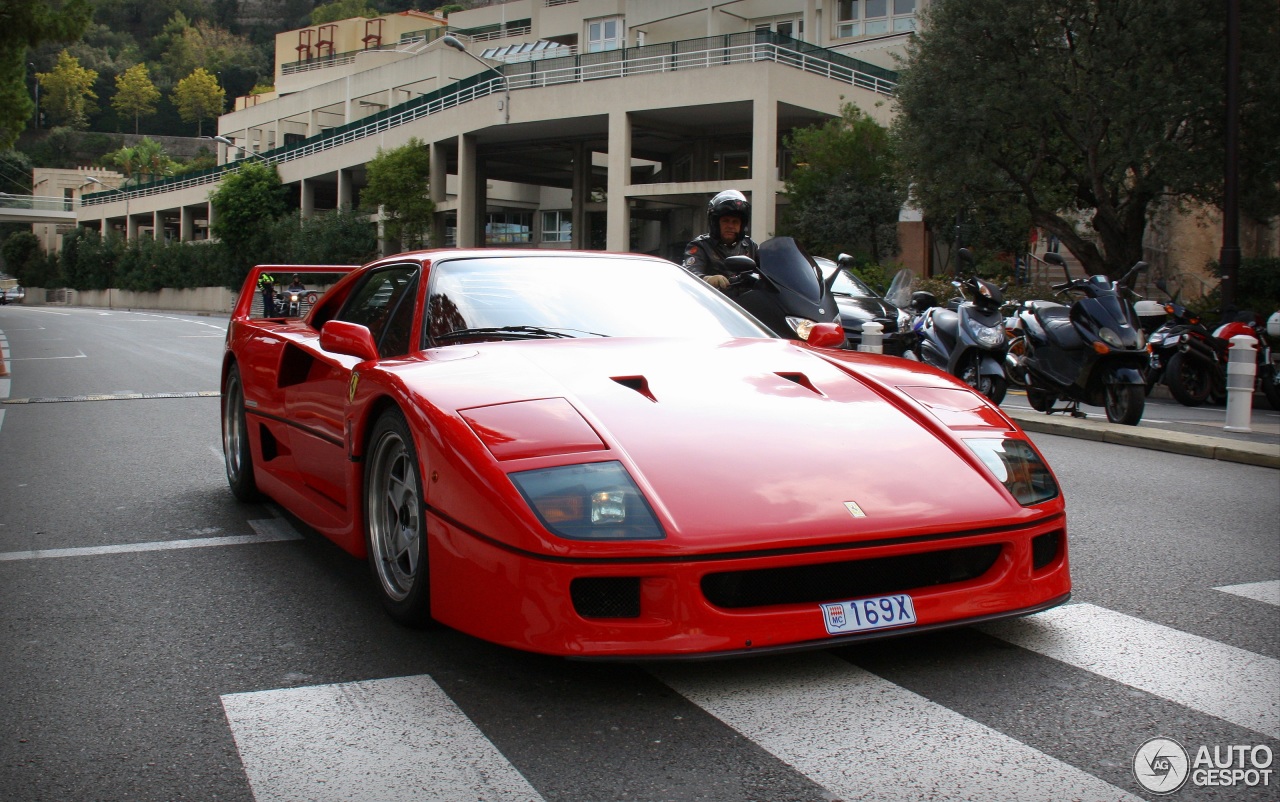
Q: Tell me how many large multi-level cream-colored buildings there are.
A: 1